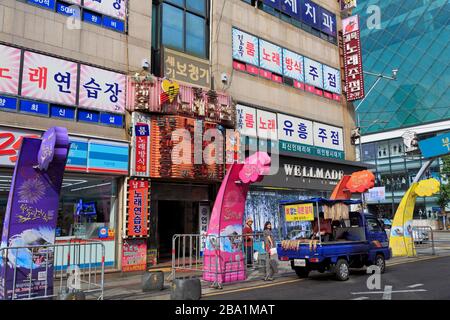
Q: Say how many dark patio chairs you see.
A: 0